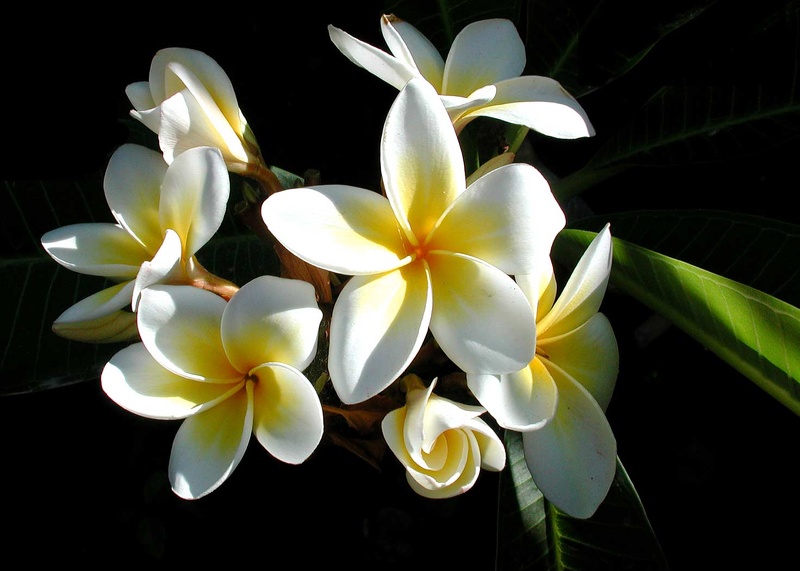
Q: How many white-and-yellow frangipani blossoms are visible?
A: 7